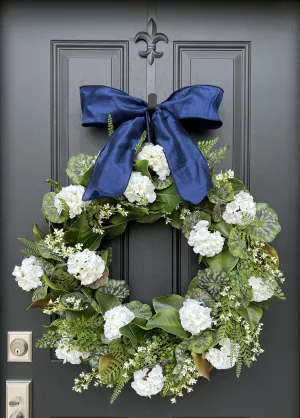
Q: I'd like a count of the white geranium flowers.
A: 13